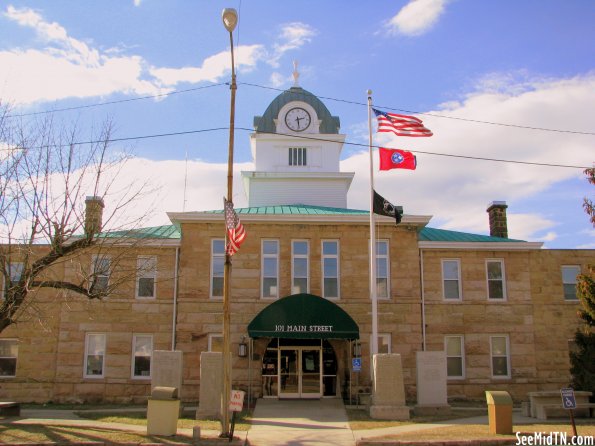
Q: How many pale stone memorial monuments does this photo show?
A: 4